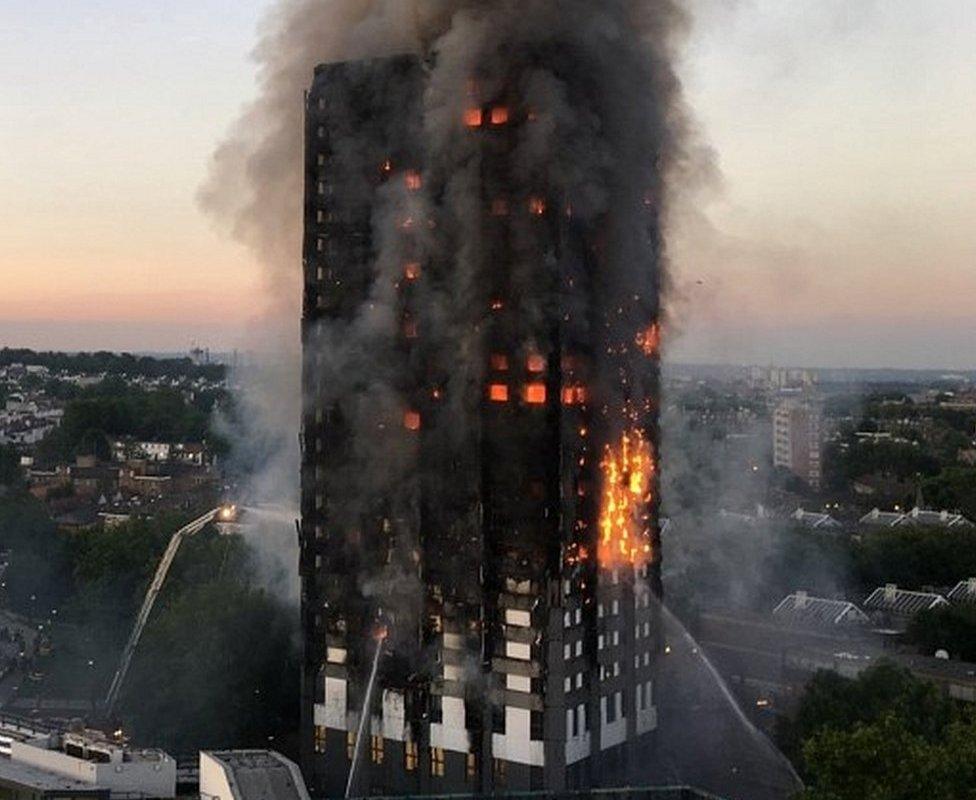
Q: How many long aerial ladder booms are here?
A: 1